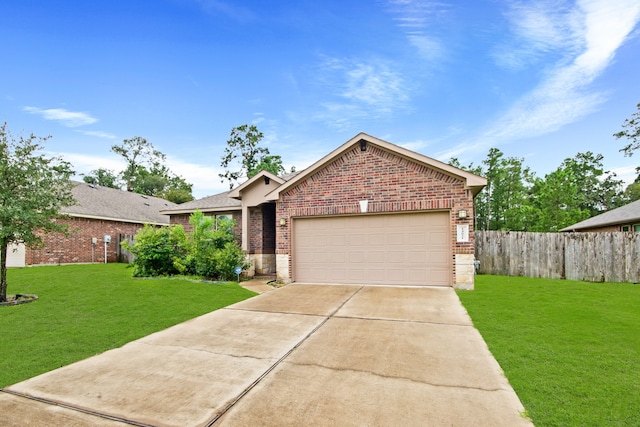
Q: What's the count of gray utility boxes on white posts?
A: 2